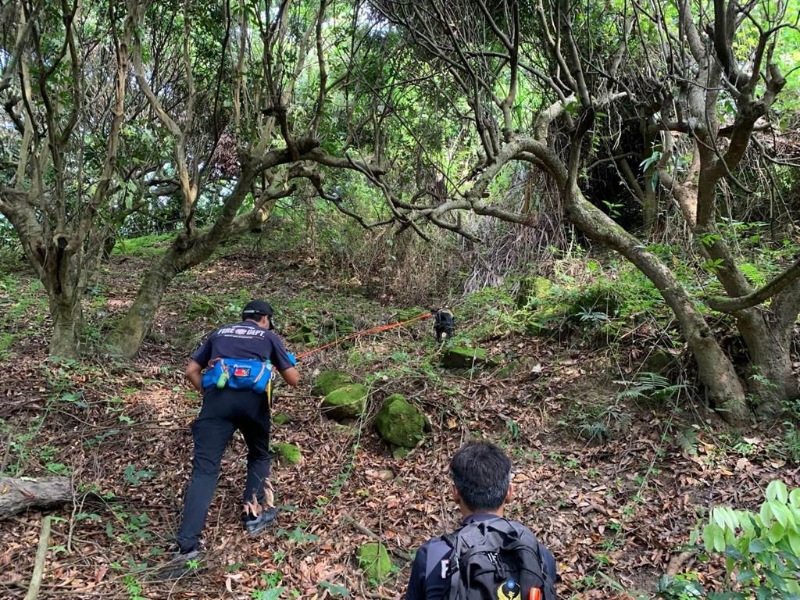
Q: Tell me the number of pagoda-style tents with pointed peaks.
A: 0